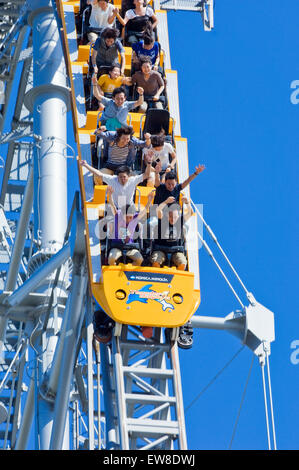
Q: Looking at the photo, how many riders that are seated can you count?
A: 13